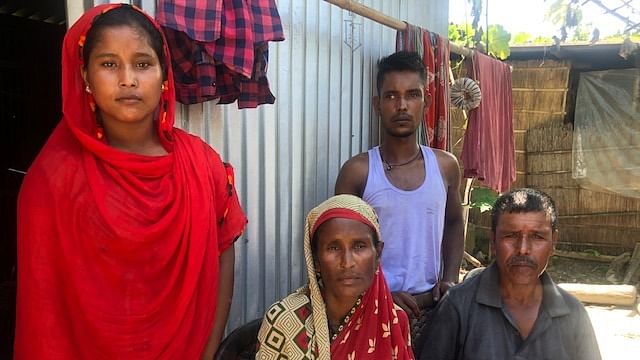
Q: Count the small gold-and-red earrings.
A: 2